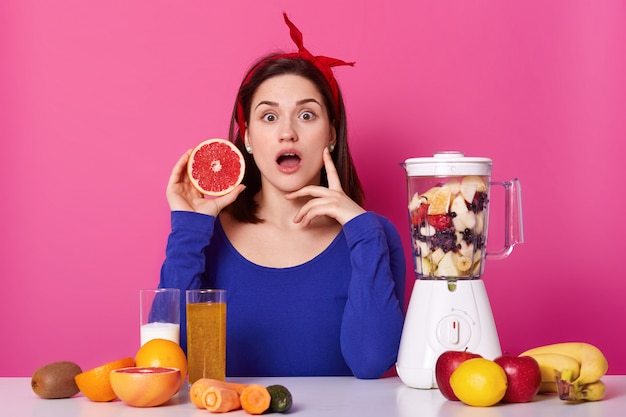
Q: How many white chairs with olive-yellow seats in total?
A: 0